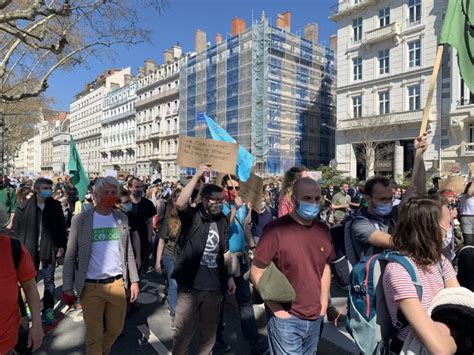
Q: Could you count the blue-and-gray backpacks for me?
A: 1